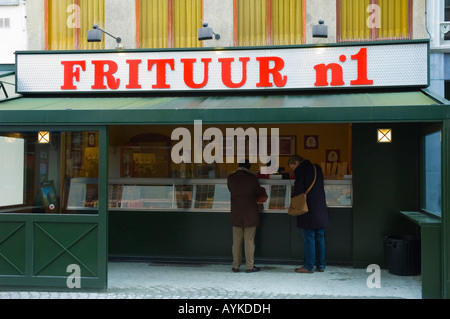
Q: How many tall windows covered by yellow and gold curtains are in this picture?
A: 4